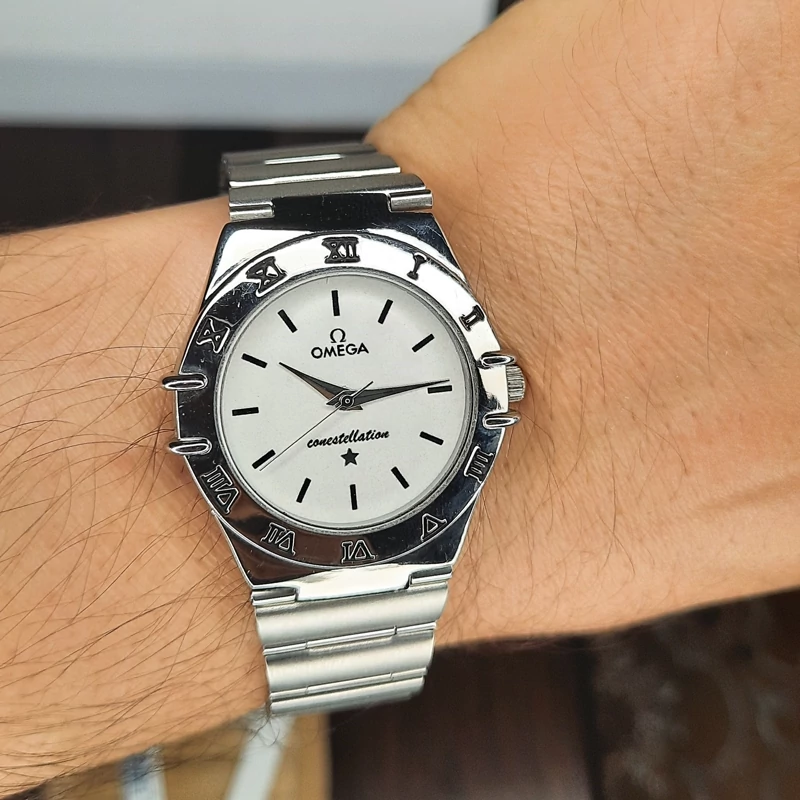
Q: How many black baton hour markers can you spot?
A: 12